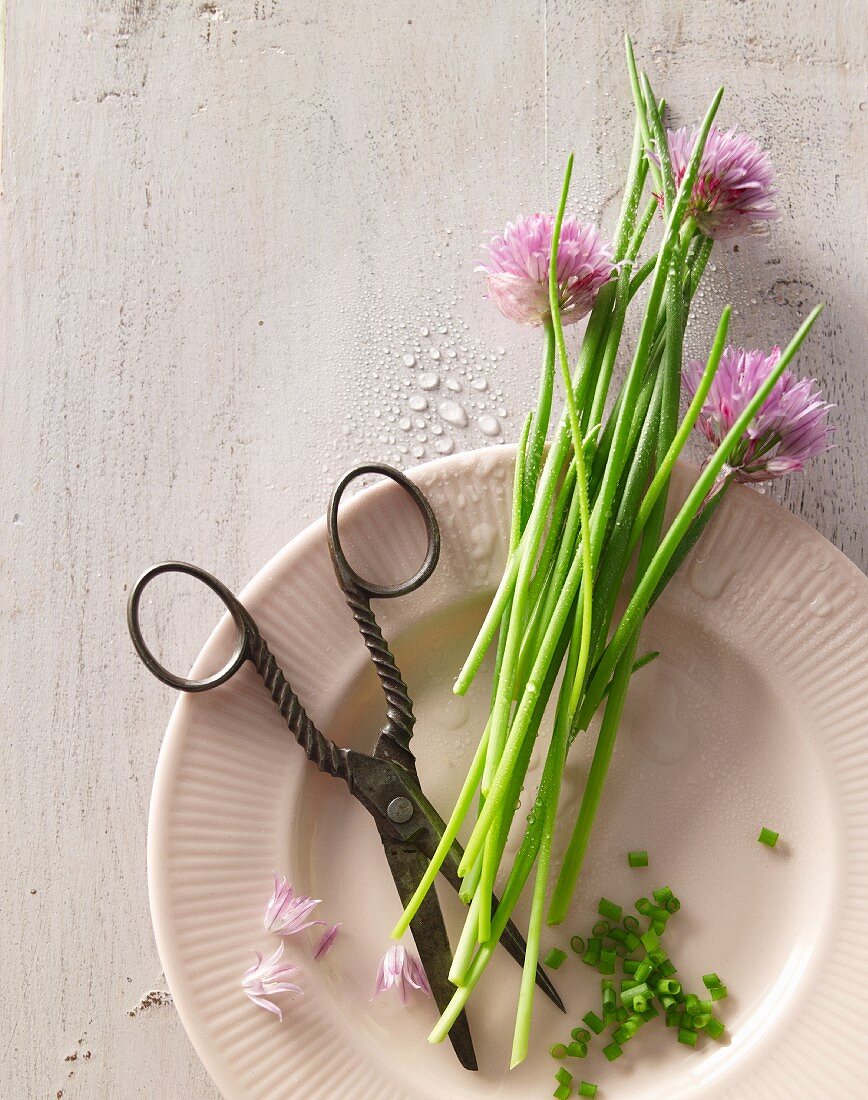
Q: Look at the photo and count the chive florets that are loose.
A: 3